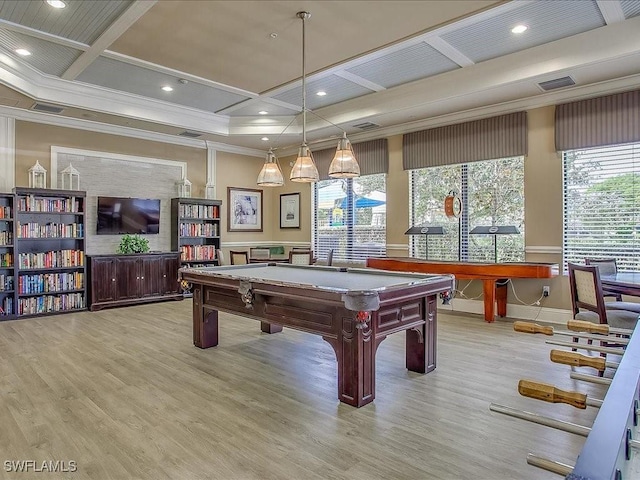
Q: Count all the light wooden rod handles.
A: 4